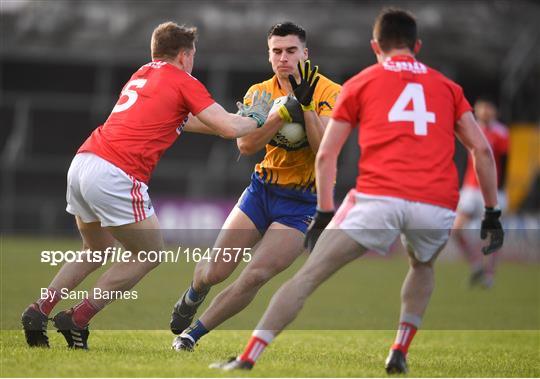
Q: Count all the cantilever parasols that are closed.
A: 0